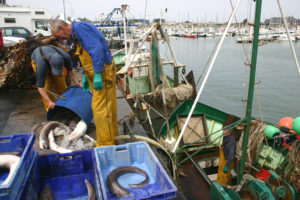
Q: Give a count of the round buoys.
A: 3